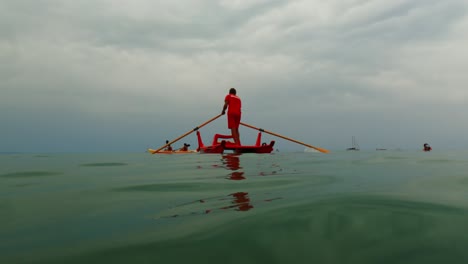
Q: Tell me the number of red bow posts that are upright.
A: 2